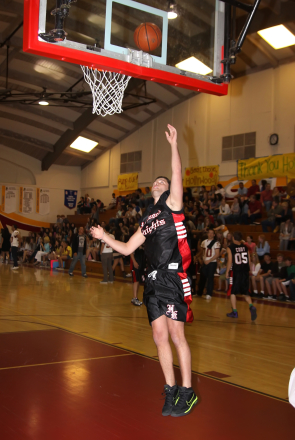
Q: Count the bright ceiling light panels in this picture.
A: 3